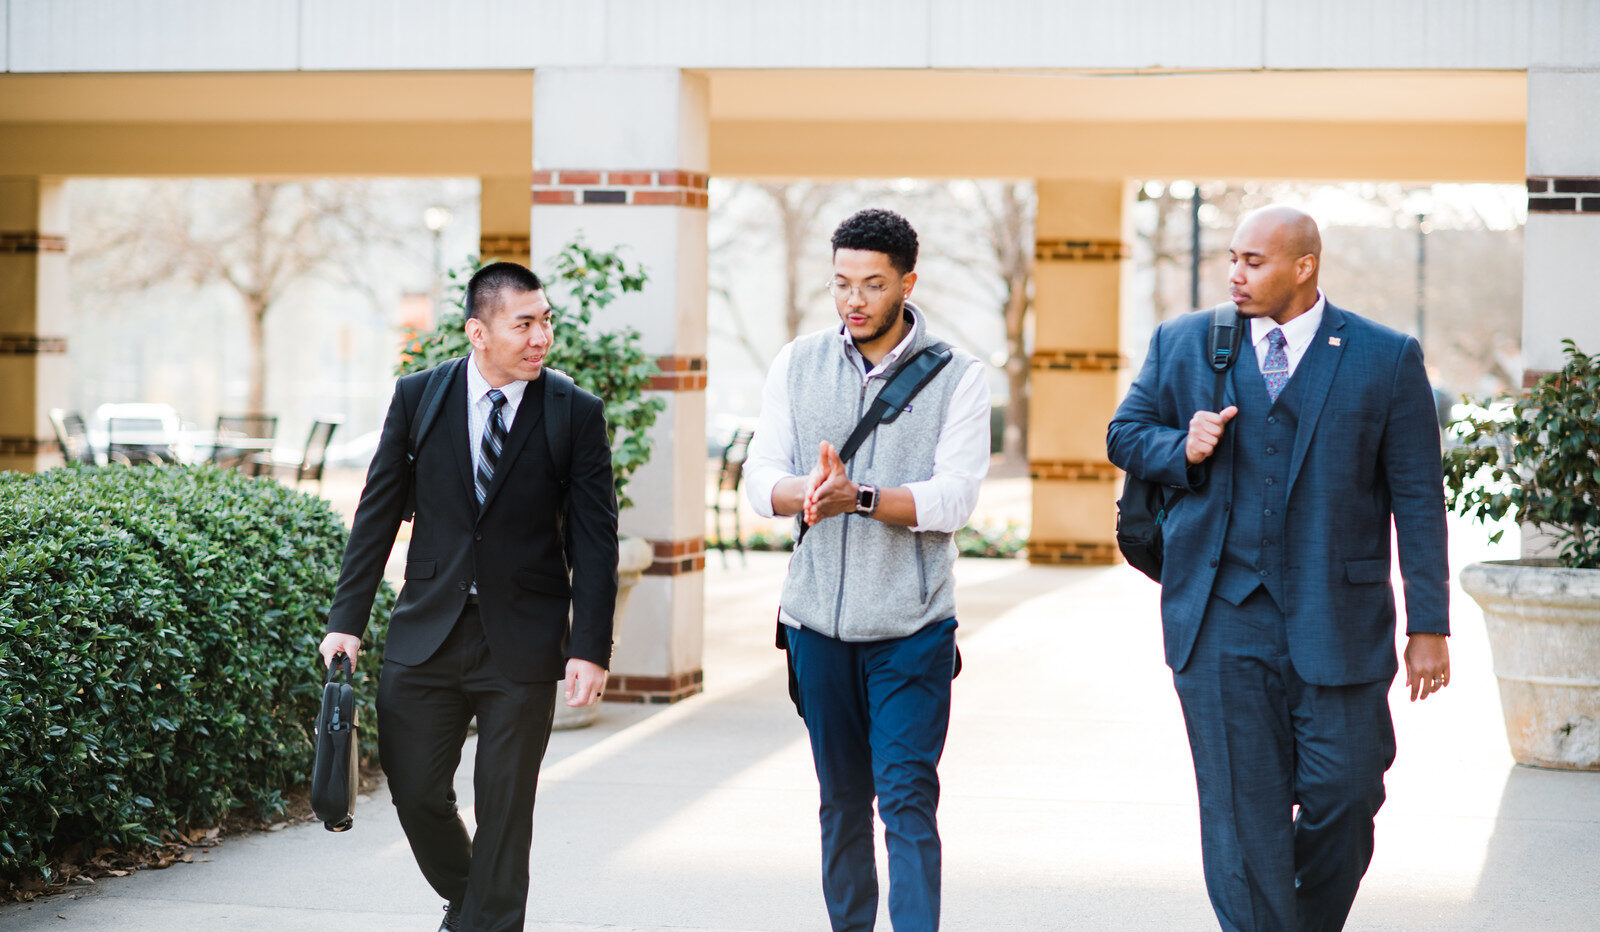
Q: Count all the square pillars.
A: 5